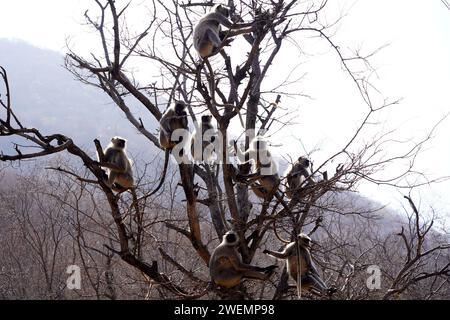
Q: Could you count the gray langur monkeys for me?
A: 8